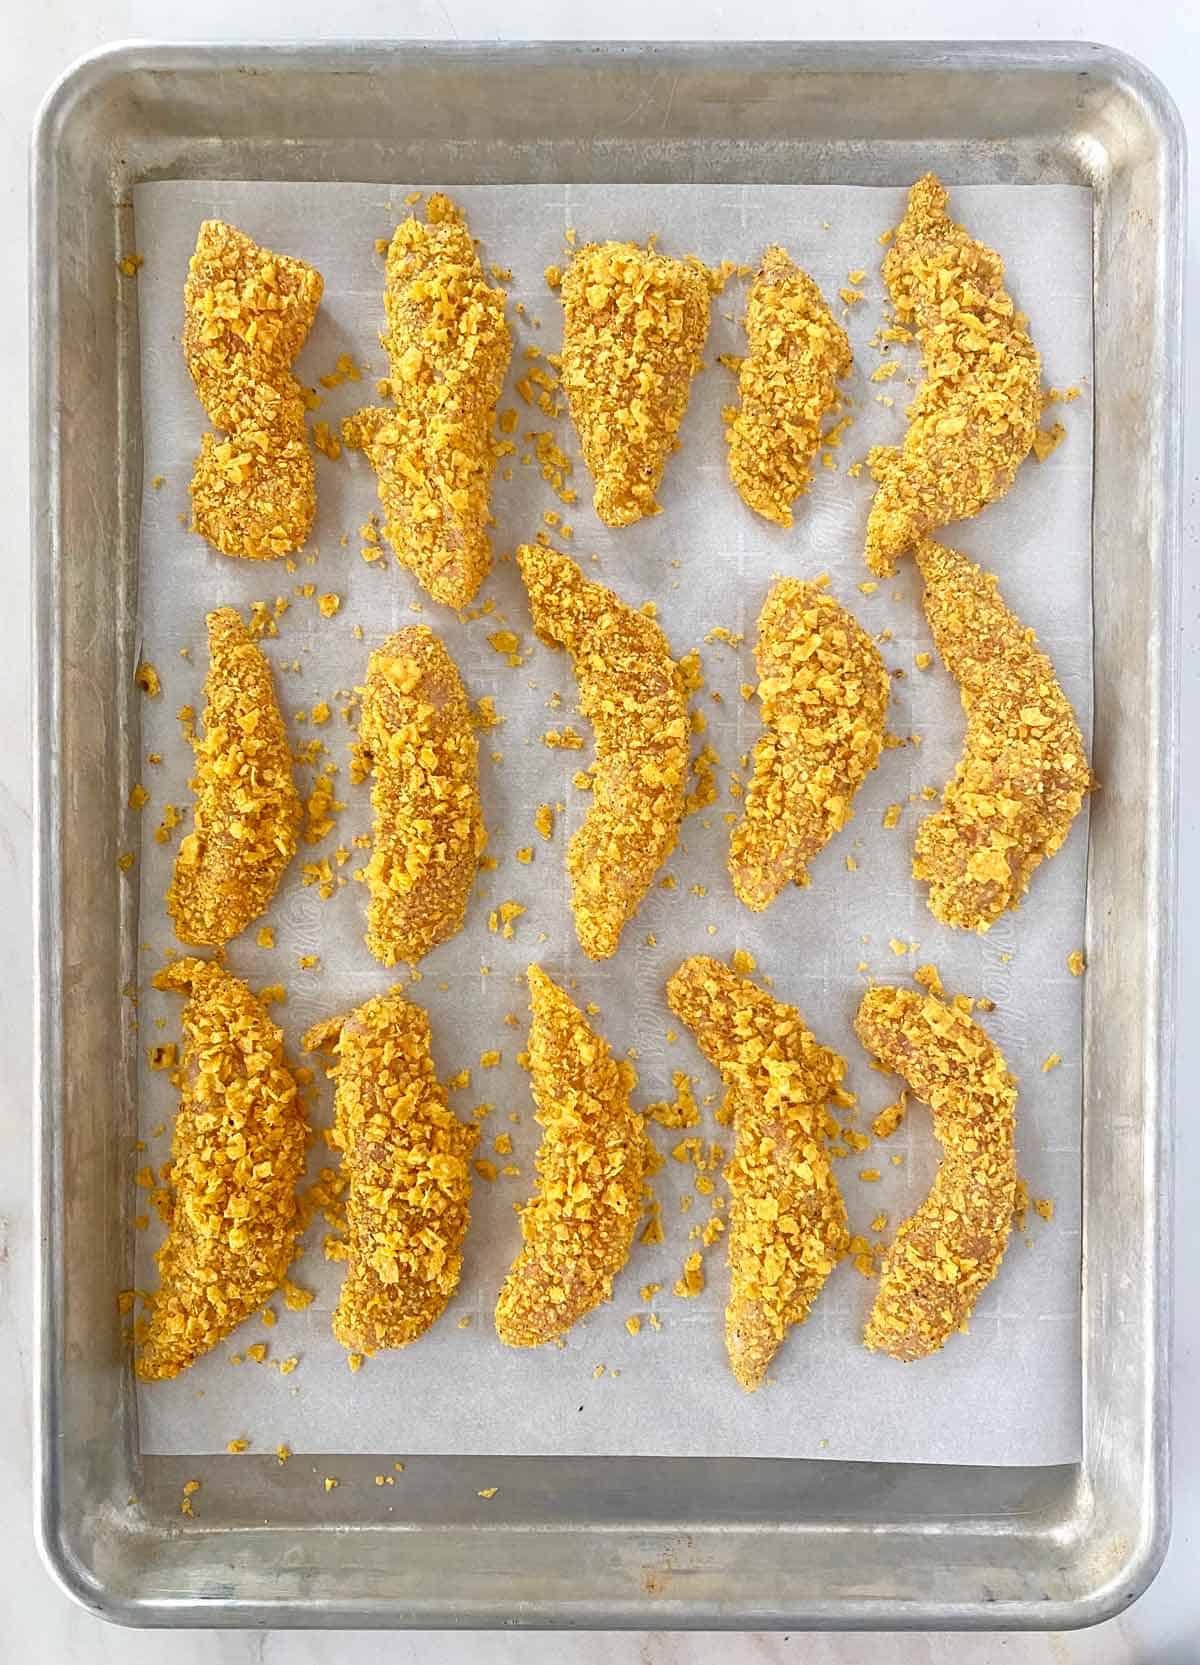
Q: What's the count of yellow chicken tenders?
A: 15